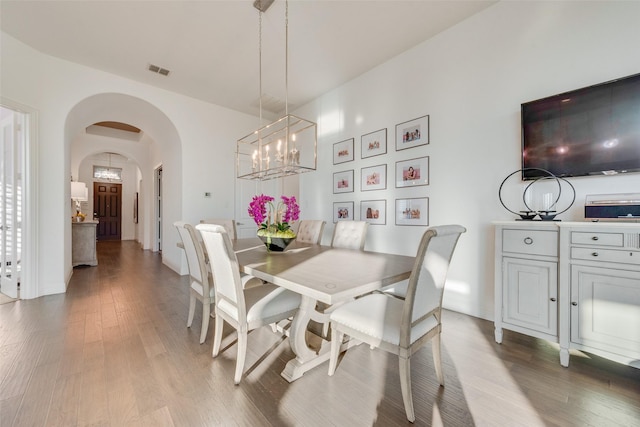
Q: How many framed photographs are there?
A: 9